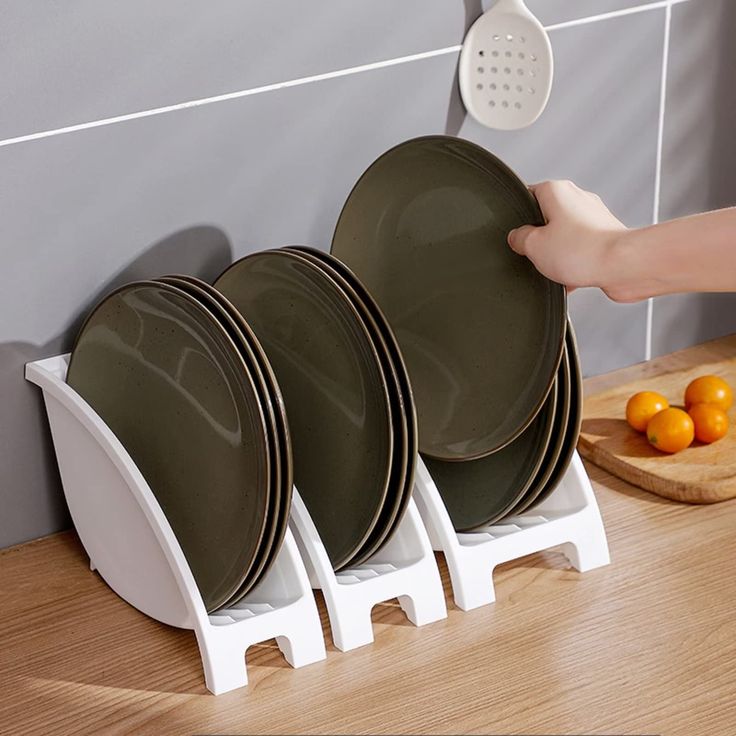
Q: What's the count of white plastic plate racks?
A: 3